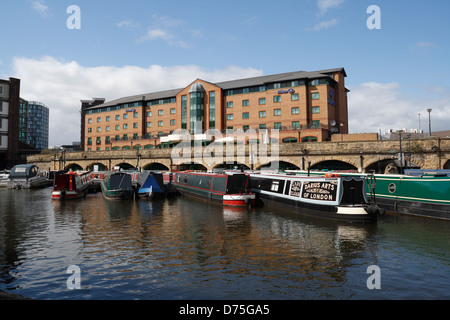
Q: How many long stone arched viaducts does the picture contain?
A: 1